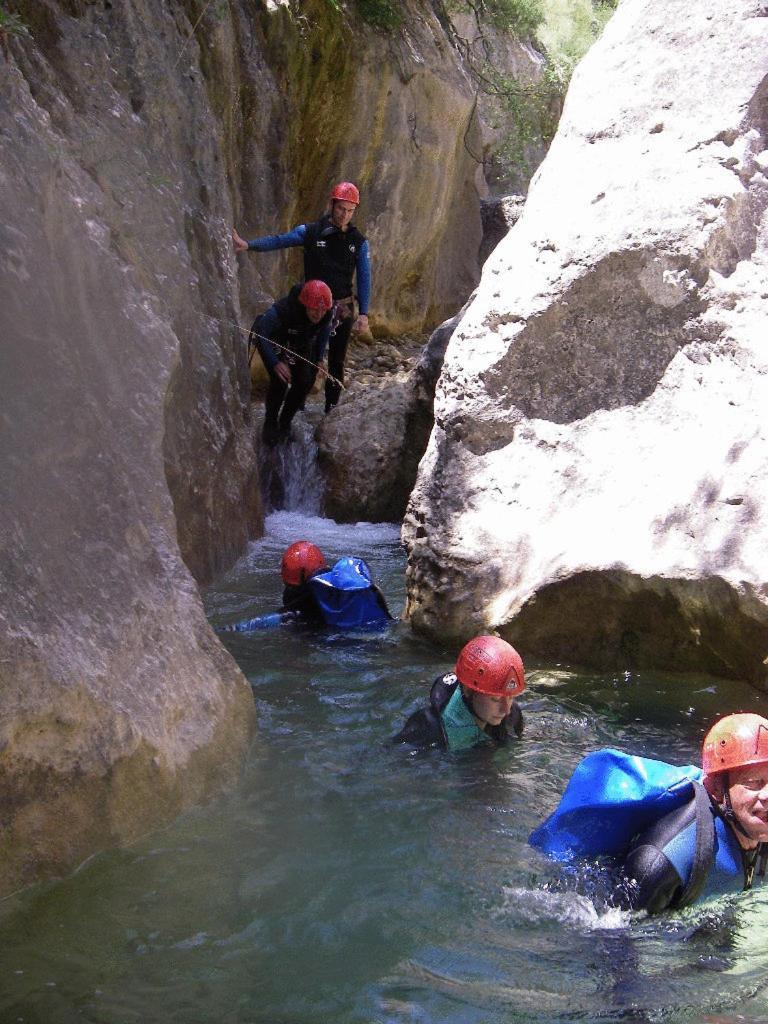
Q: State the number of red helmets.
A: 5